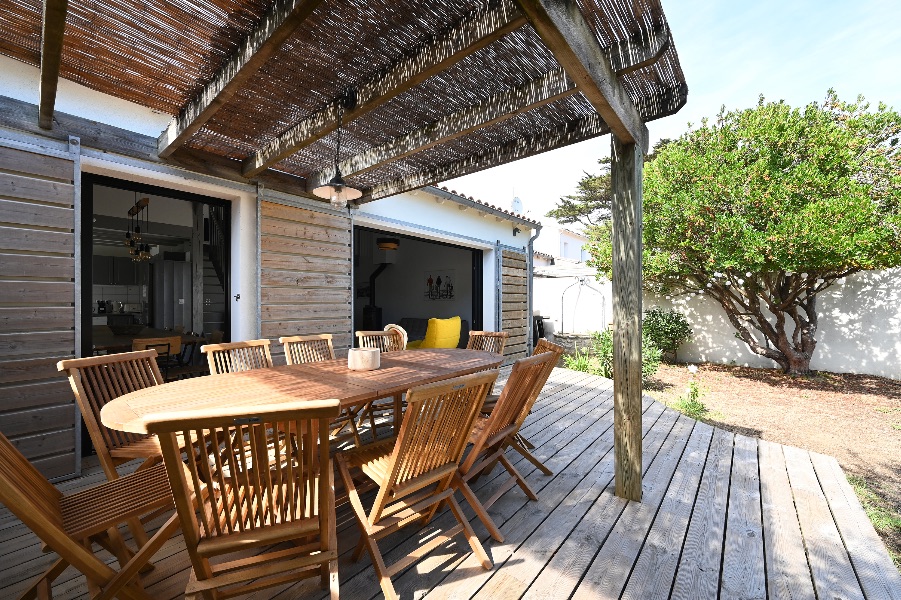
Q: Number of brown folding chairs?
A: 10